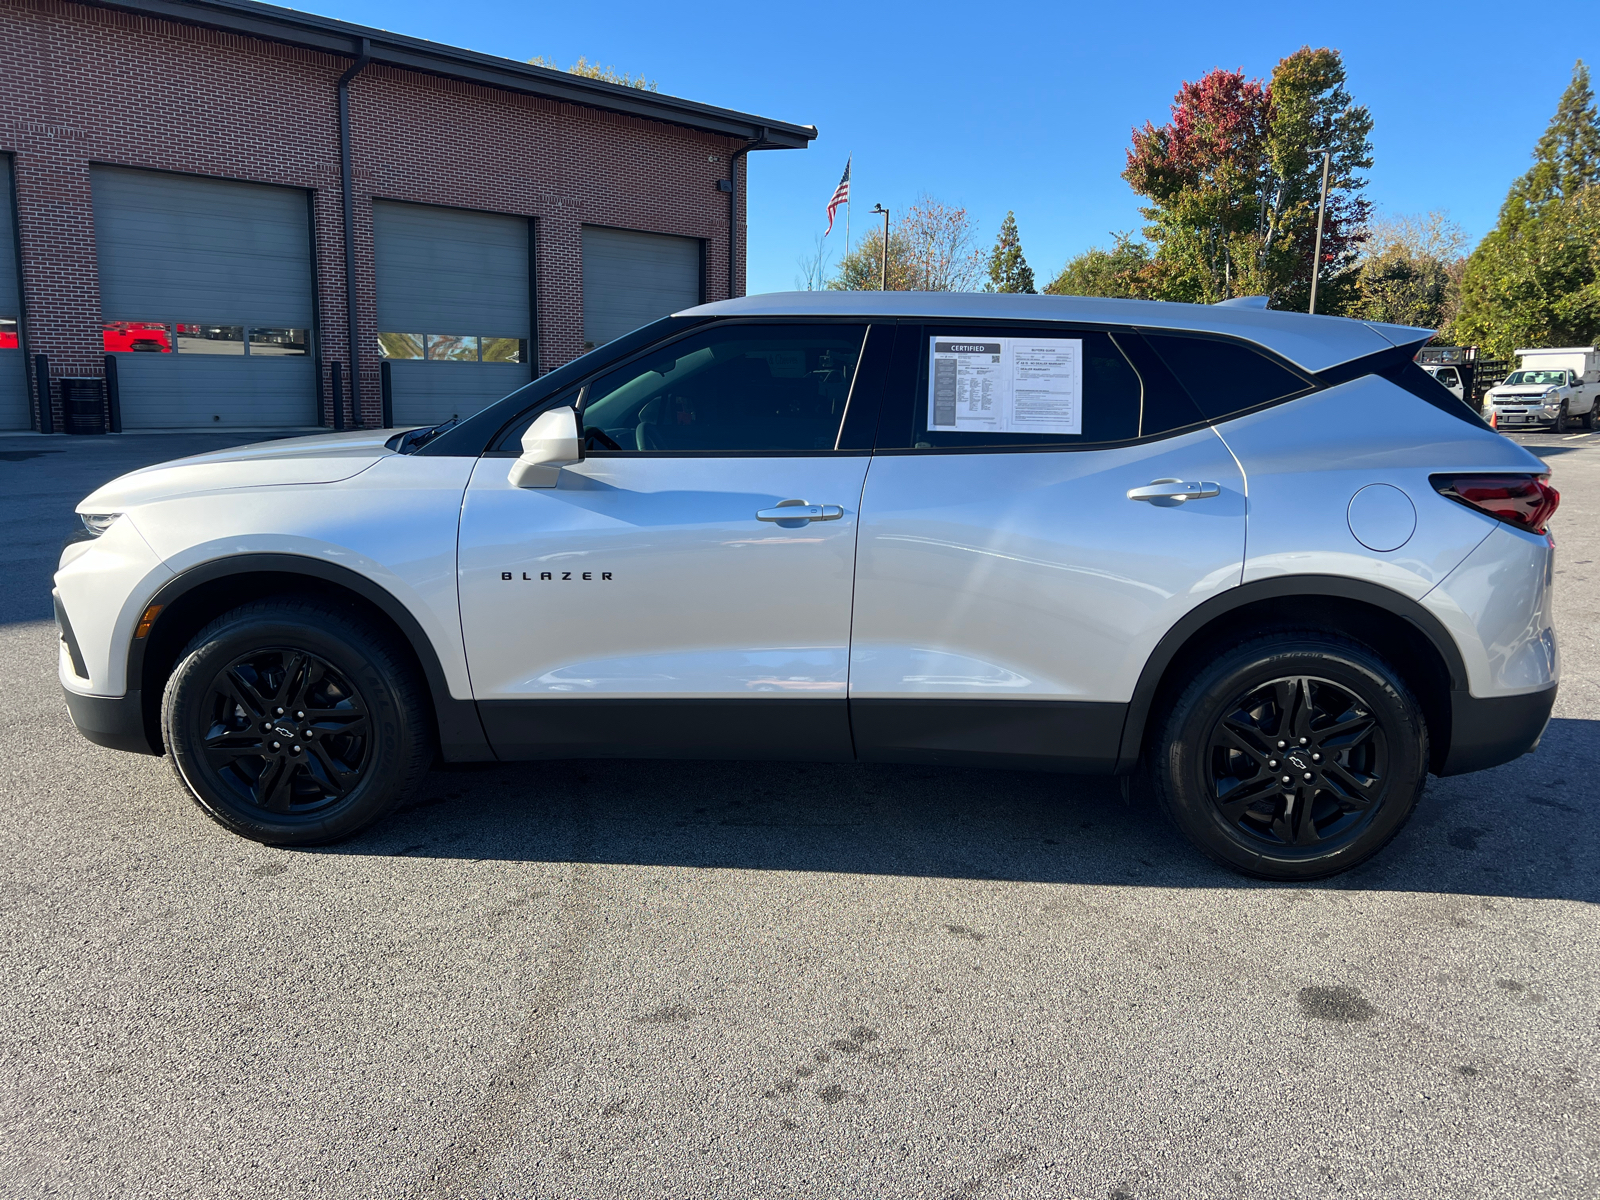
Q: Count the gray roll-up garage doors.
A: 4